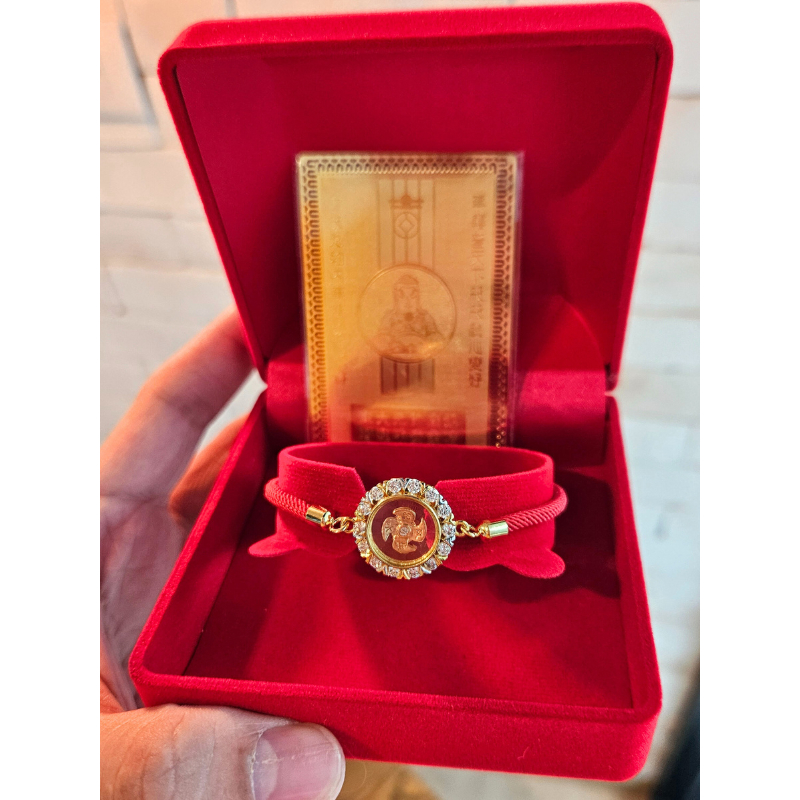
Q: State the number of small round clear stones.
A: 14